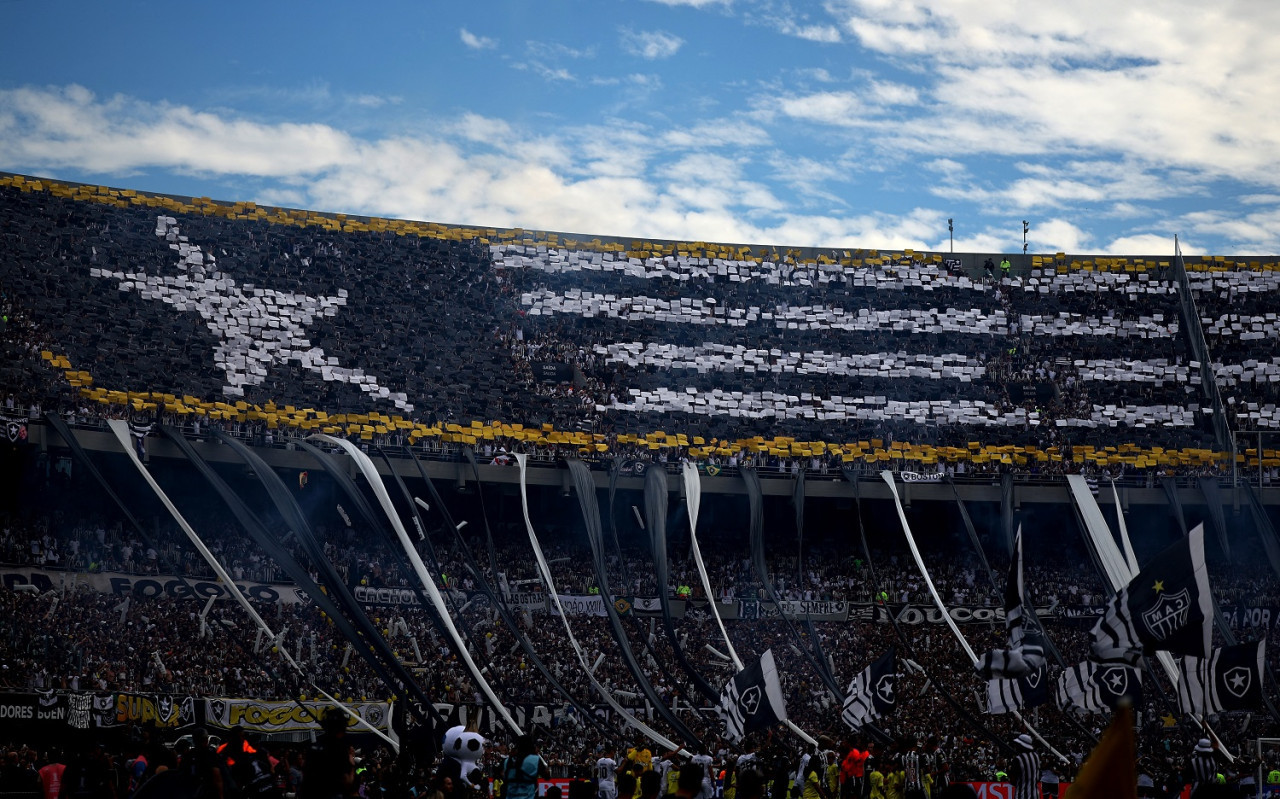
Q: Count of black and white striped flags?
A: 7